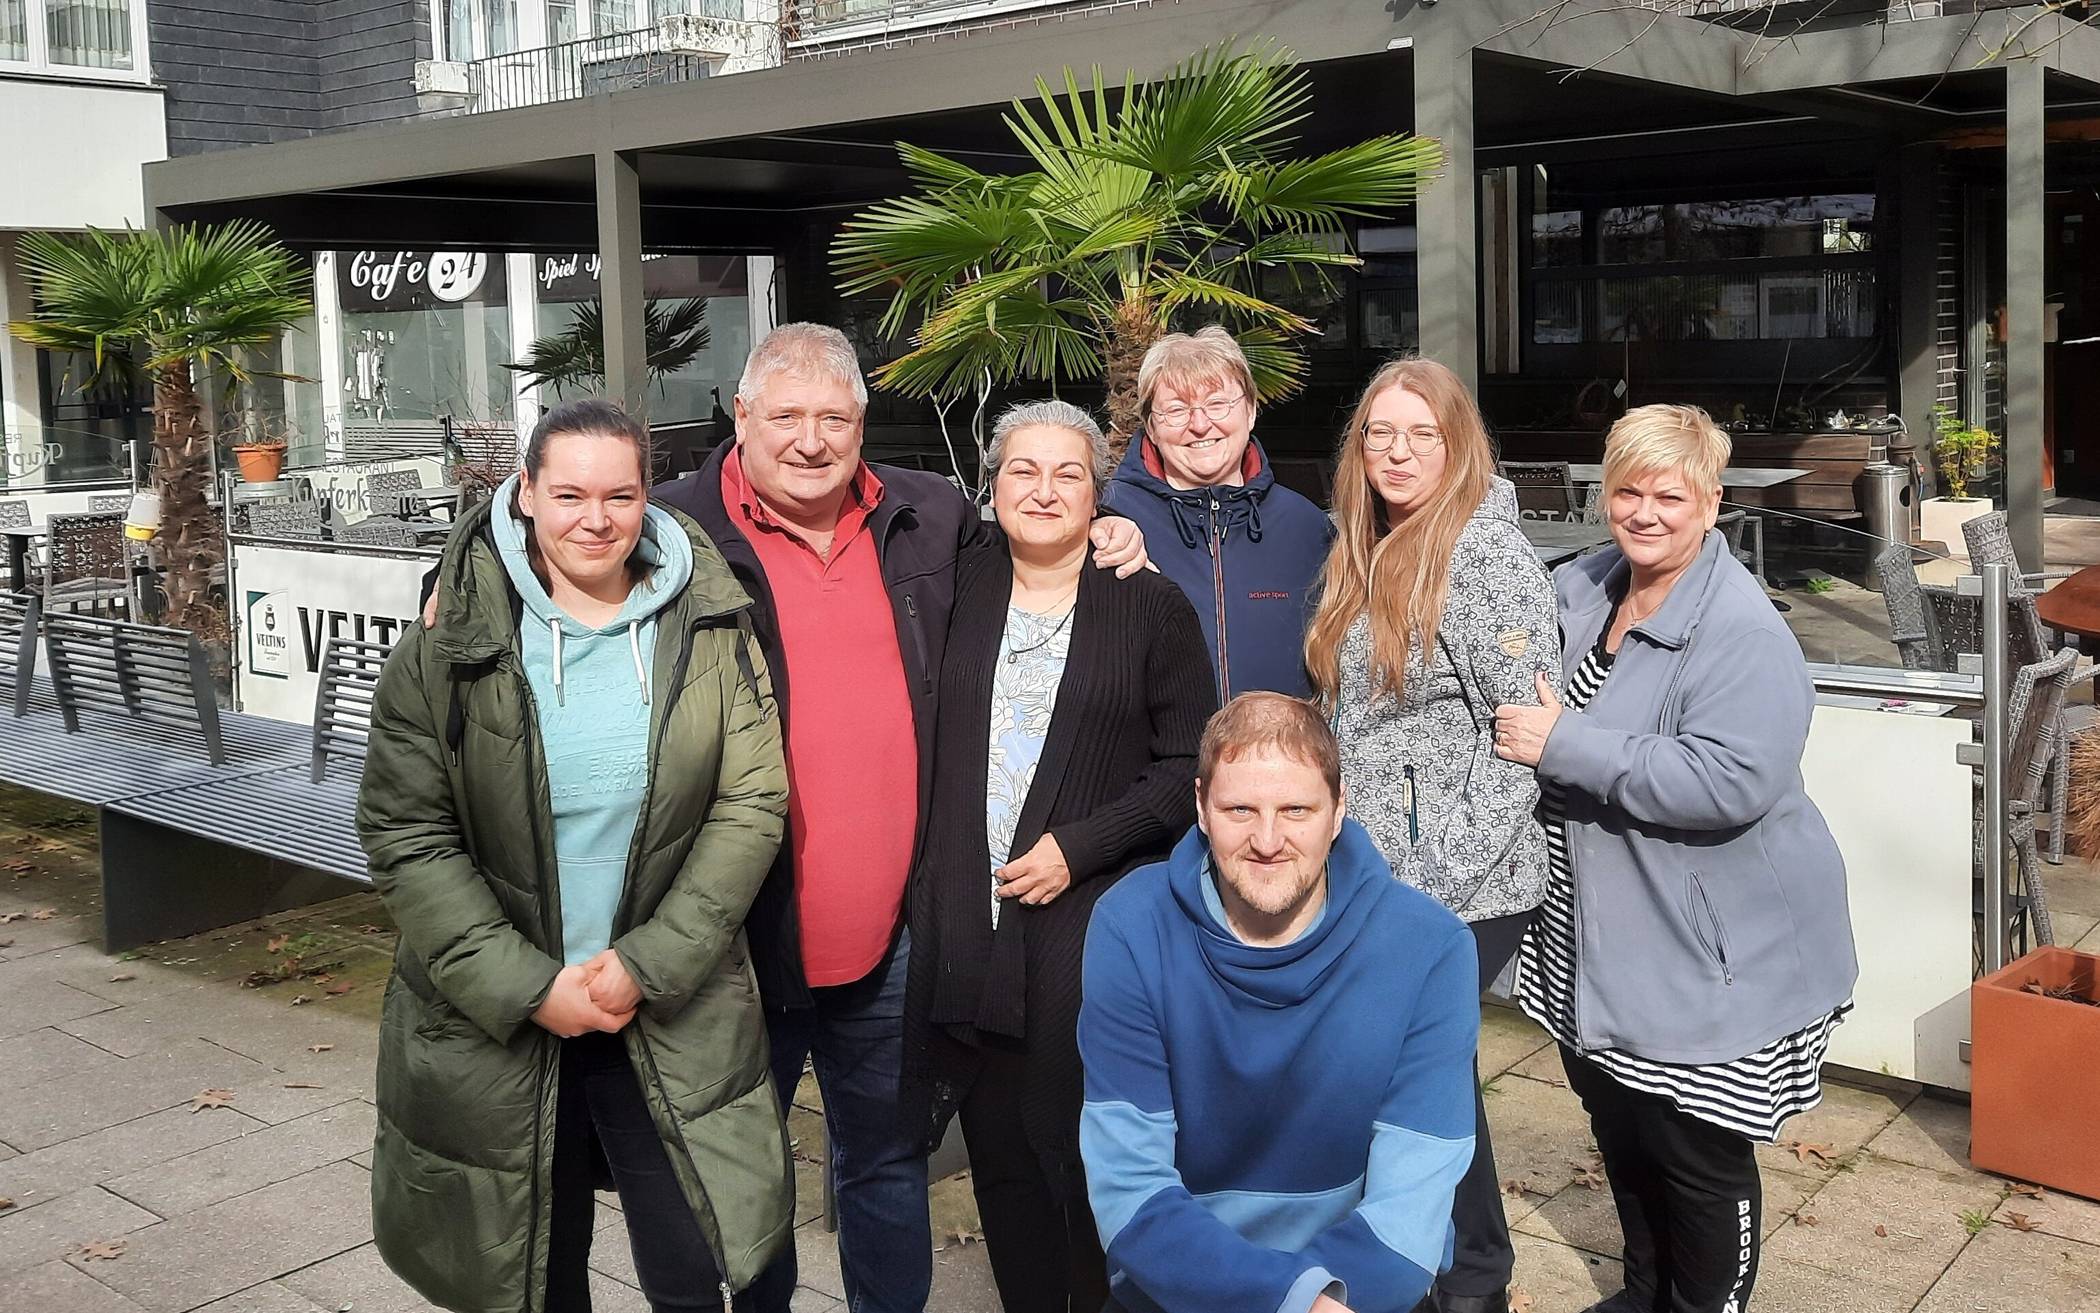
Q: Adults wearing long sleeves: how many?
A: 7